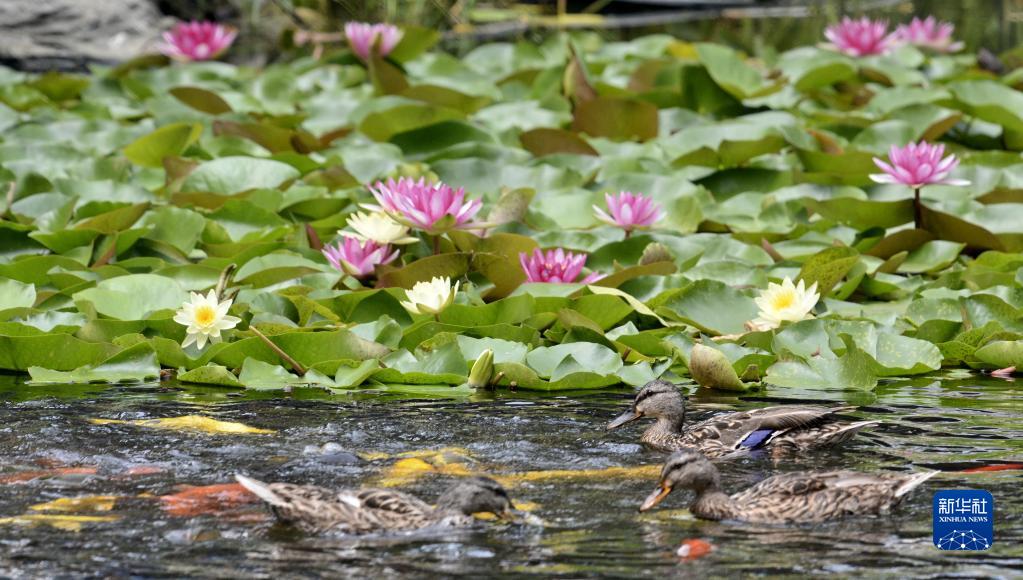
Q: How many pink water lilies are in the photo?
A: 9